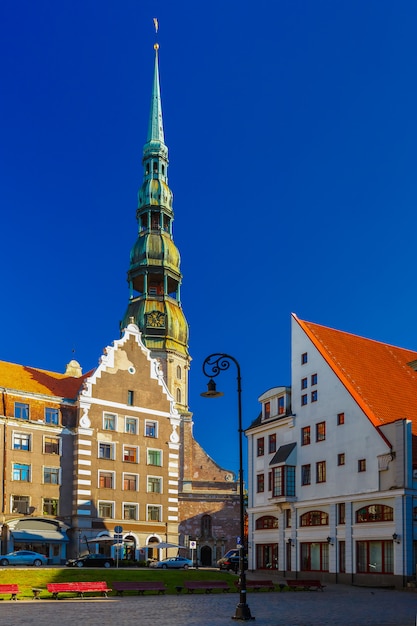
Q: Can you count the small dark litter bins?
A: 3